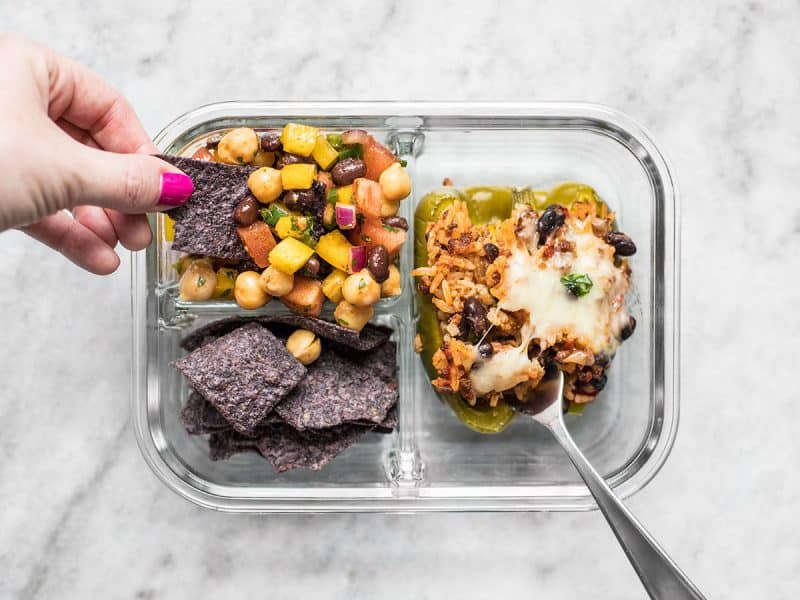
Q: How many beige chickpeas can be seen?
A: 11